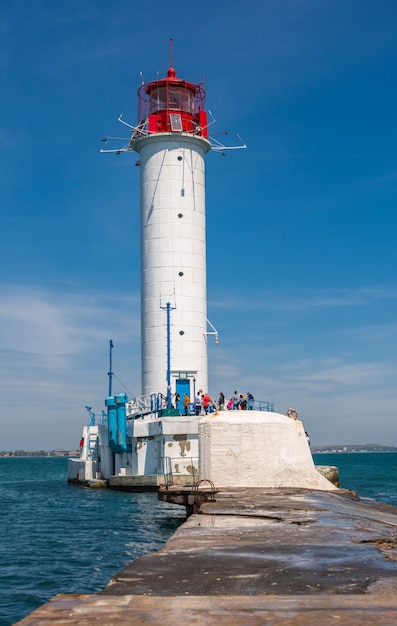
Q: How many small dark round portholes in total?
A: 4